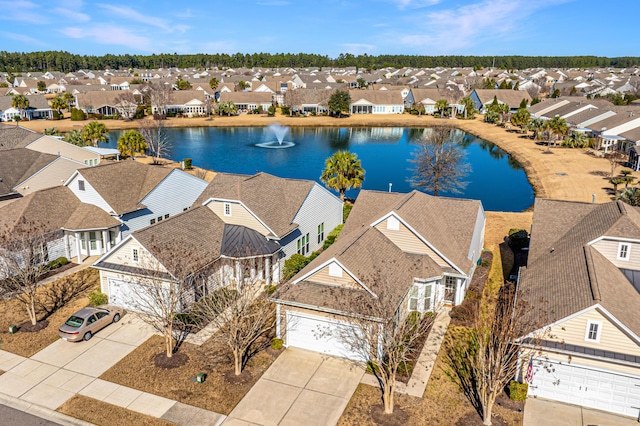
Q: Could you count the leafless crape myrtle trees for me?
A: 5